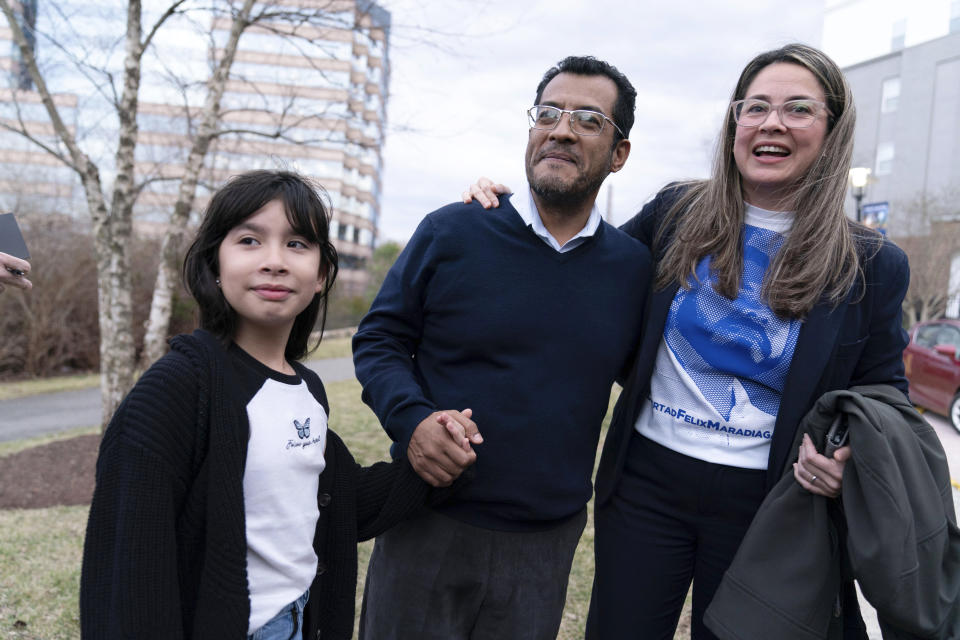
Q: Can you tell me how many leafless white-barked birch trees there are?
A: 2